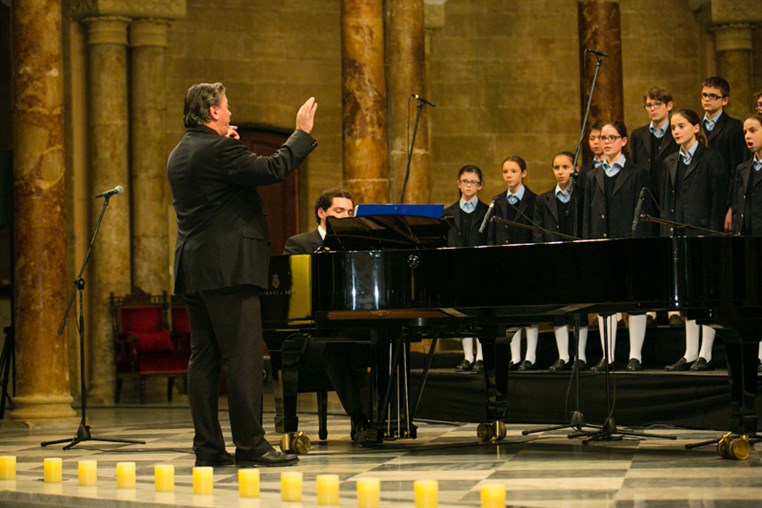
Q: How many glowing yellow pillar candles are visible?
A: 12